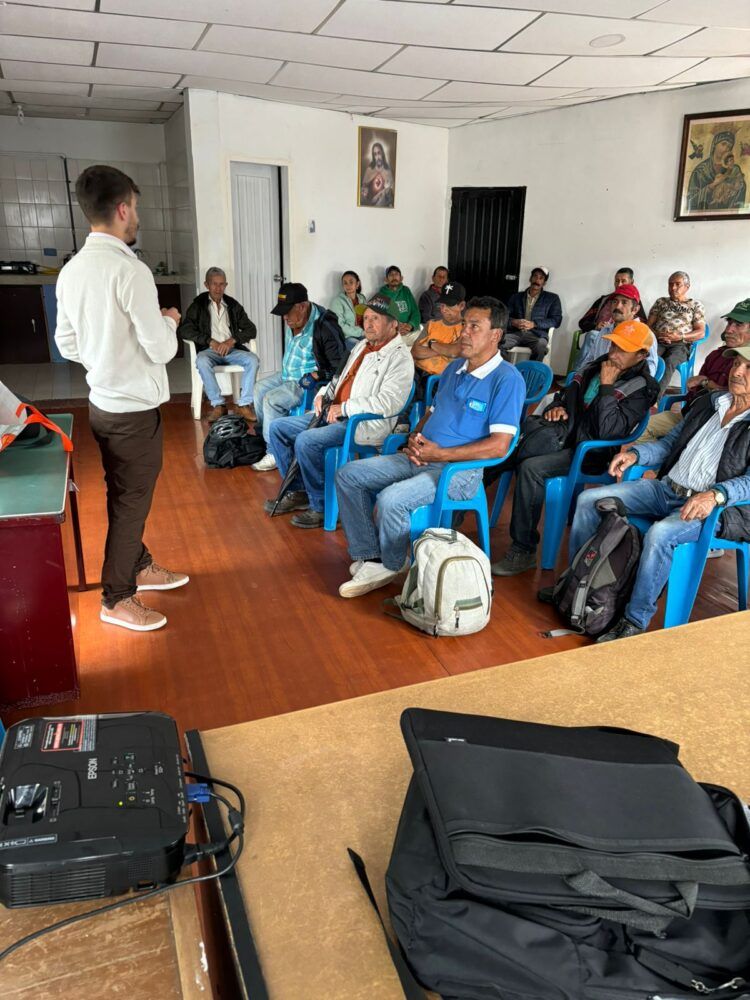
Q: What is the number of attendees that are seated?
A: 15